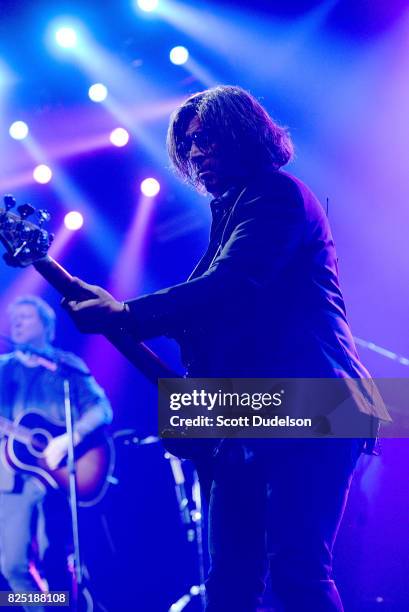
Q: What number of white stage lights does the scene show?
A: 9